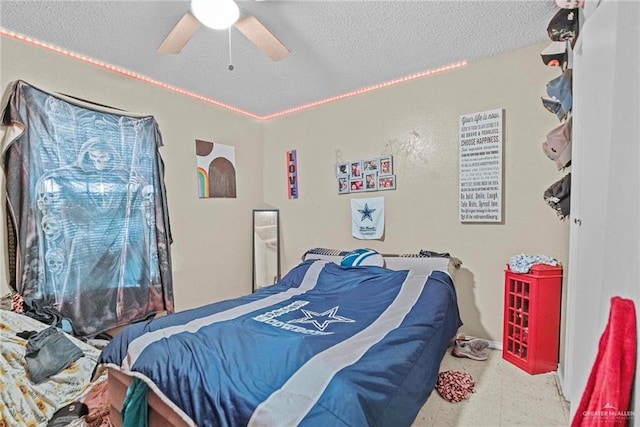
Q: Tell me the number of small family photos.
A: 8